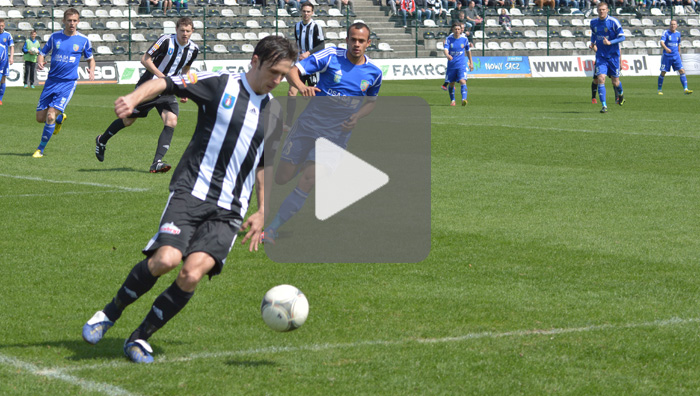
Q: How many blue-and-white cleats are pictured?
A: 2